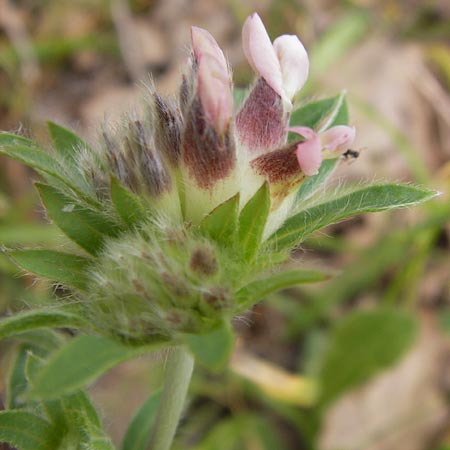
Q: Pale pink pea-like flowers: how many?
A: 3